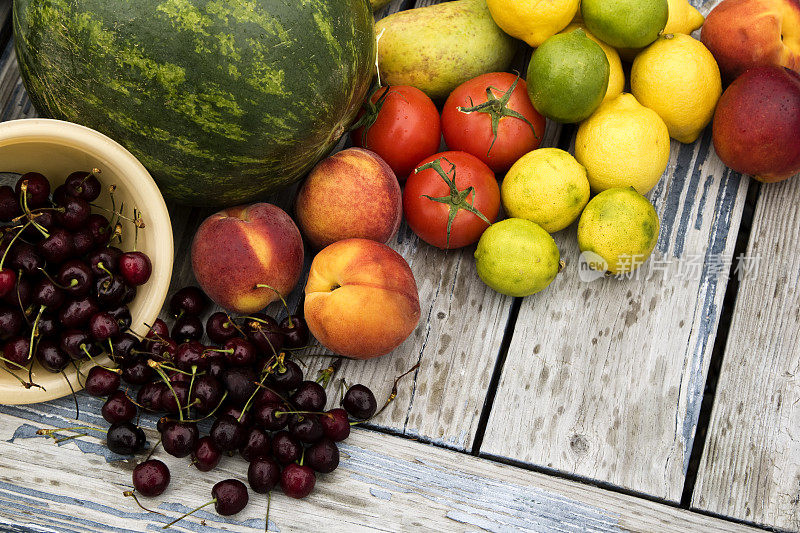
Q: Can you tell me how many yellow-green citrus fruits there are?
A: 3